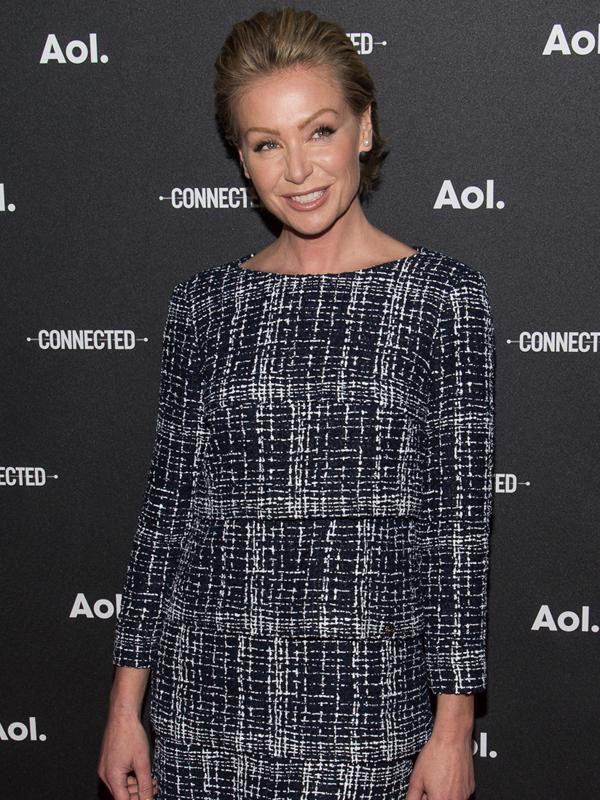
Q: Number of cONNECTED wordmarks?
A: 6